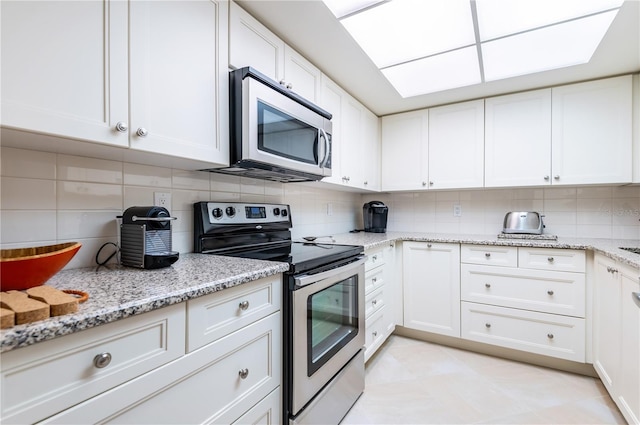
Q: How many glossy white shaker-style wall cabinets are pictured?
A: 11